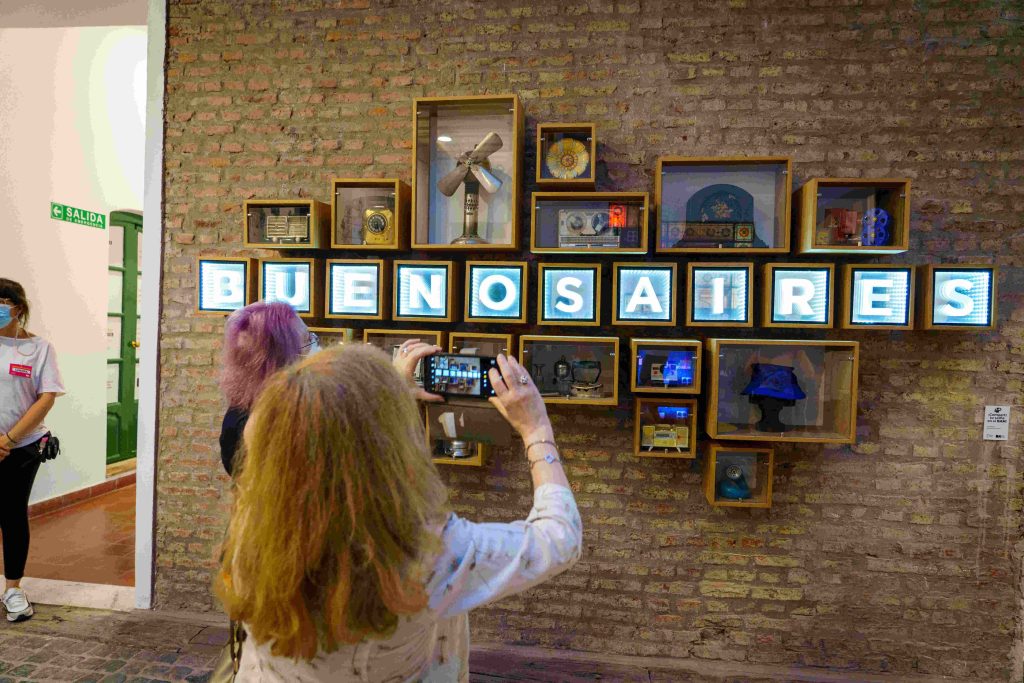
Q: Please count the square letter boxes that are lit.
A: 11